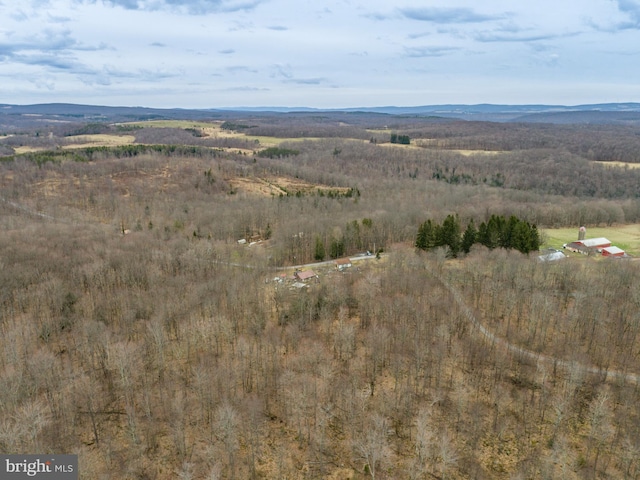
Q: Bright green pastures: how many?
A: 1